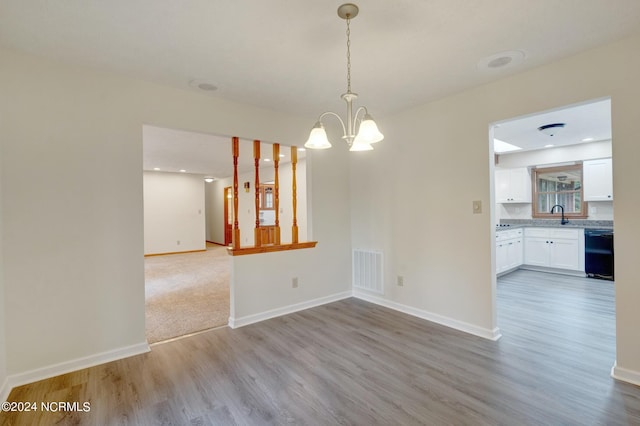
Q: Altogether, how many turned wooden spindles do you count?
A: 4